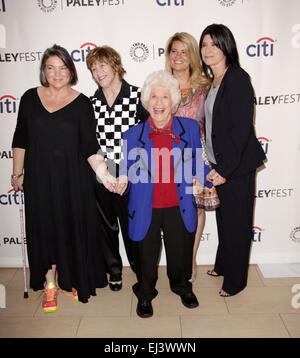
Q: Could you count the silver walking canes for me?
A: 1